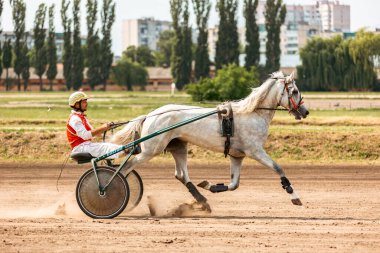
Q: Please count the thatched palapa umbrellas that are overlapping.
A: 0